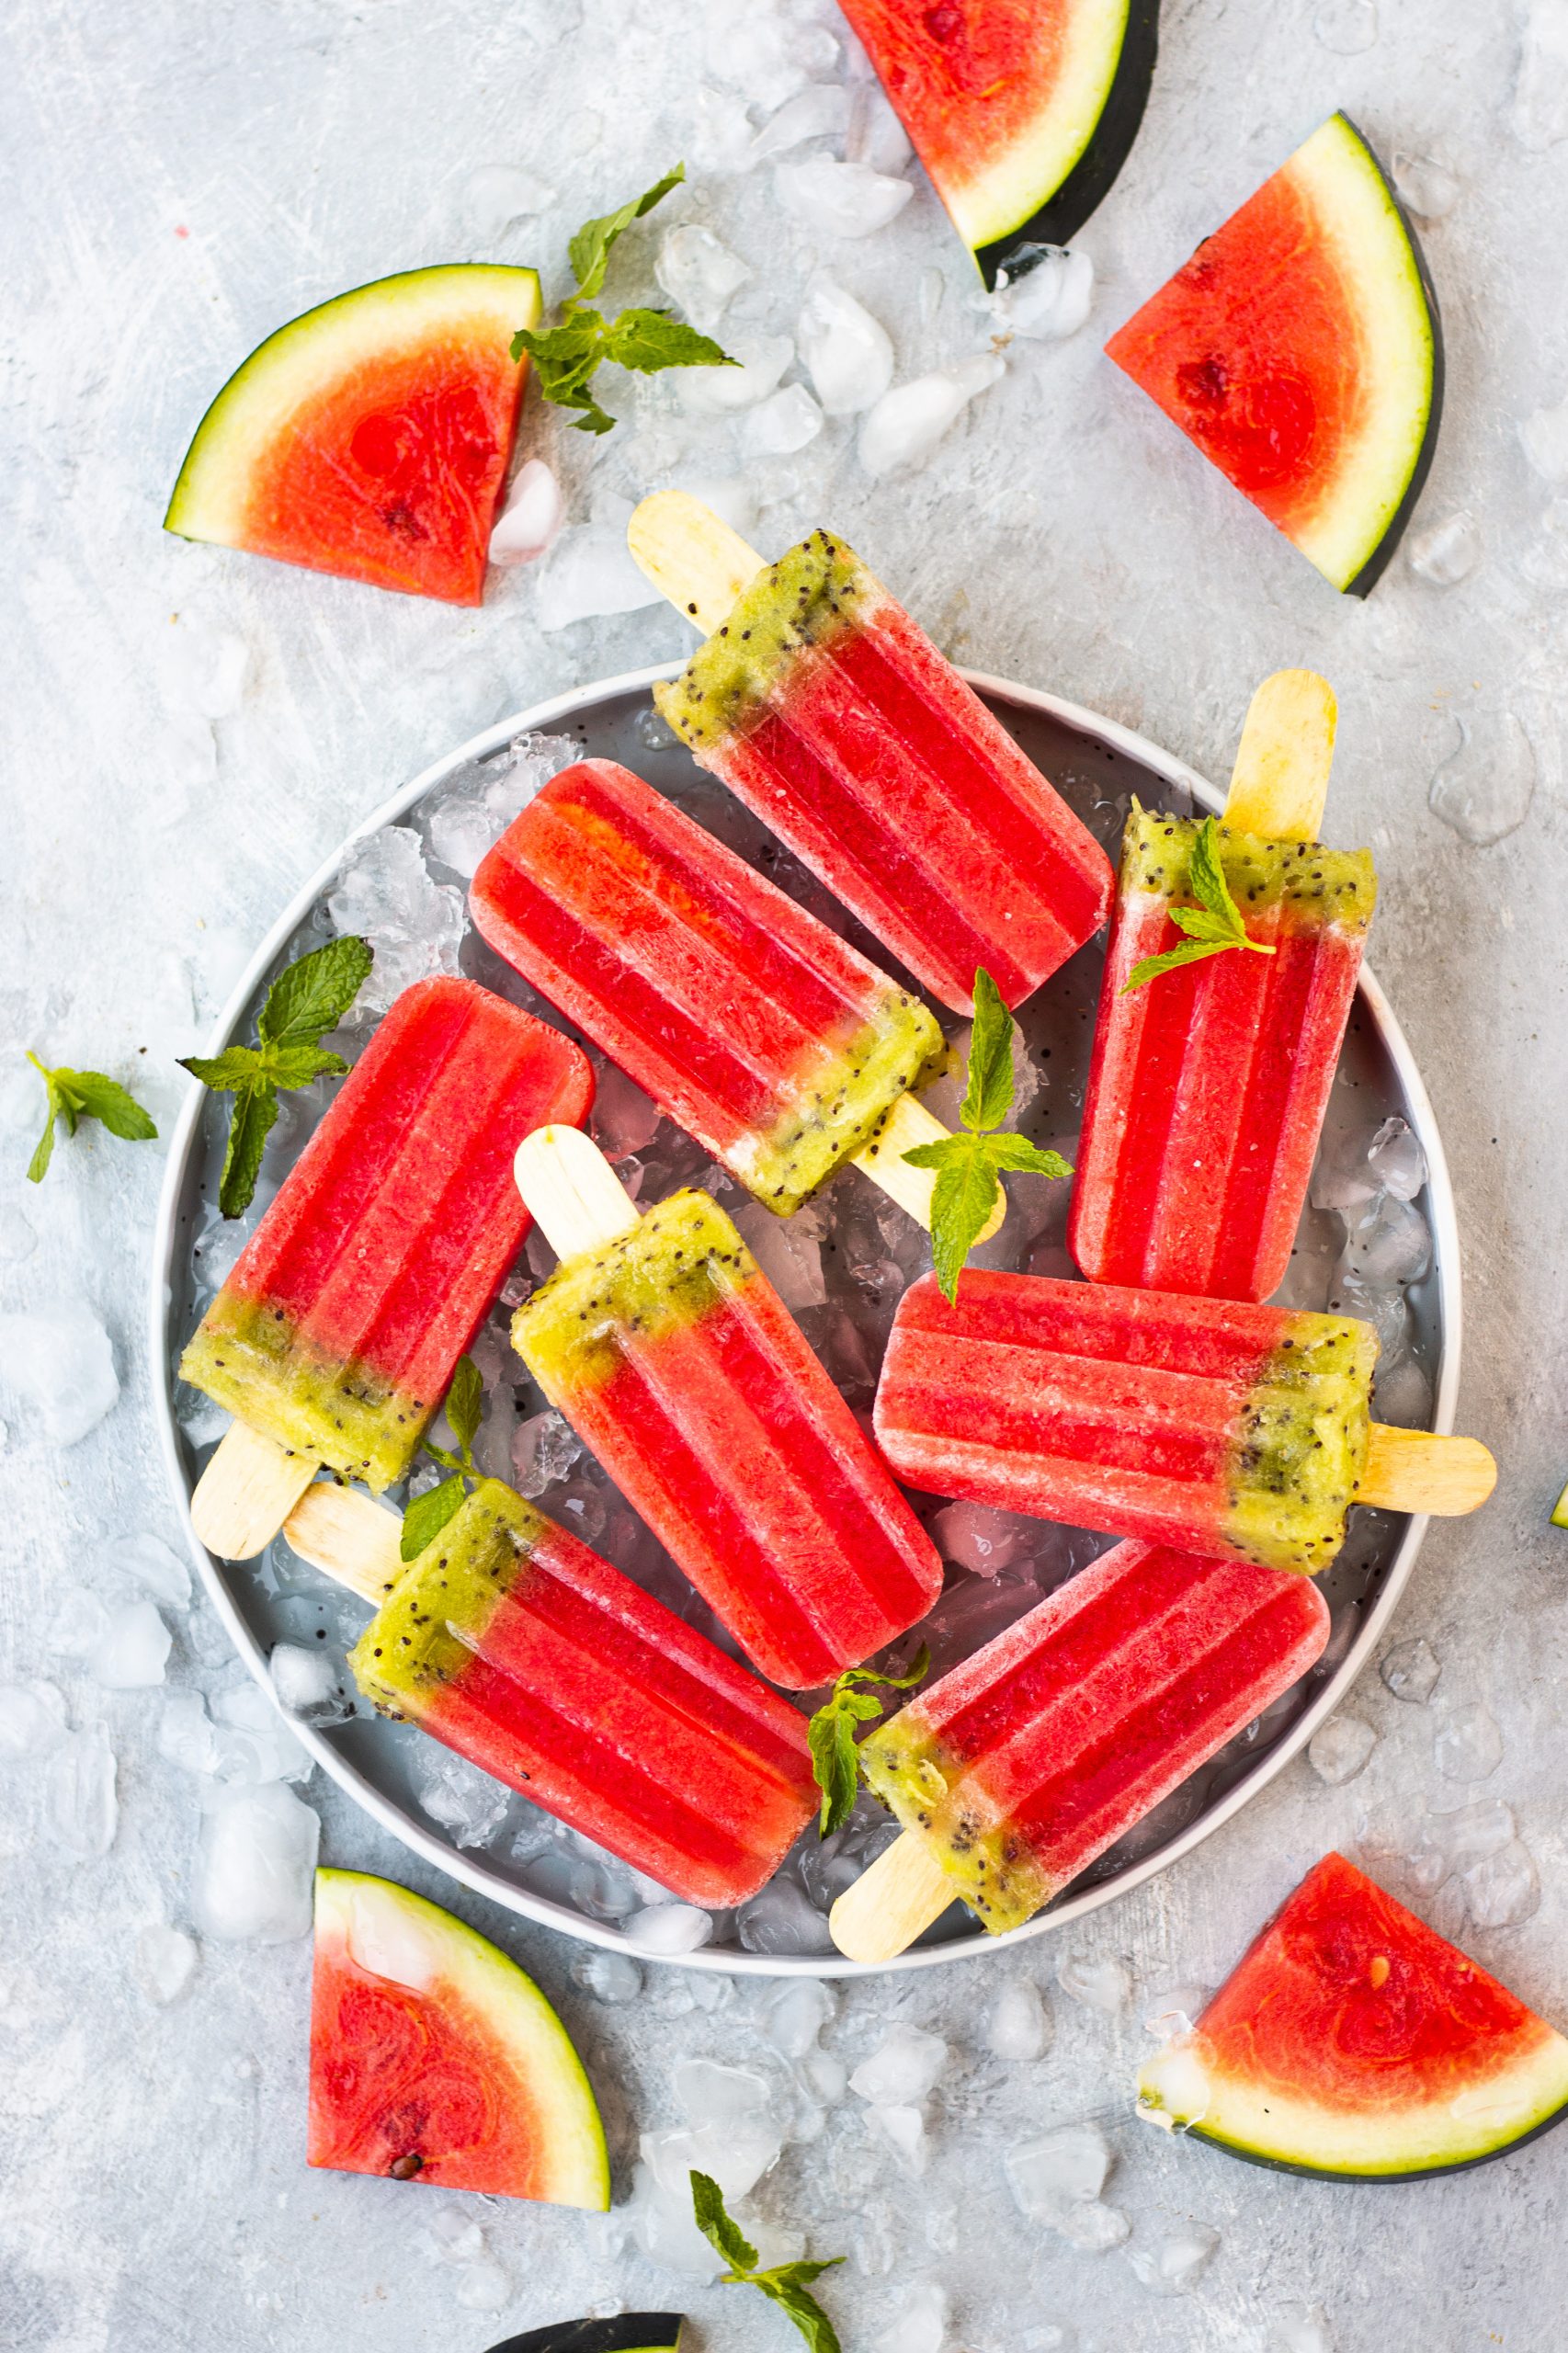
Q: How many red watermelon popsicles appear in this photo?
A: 8